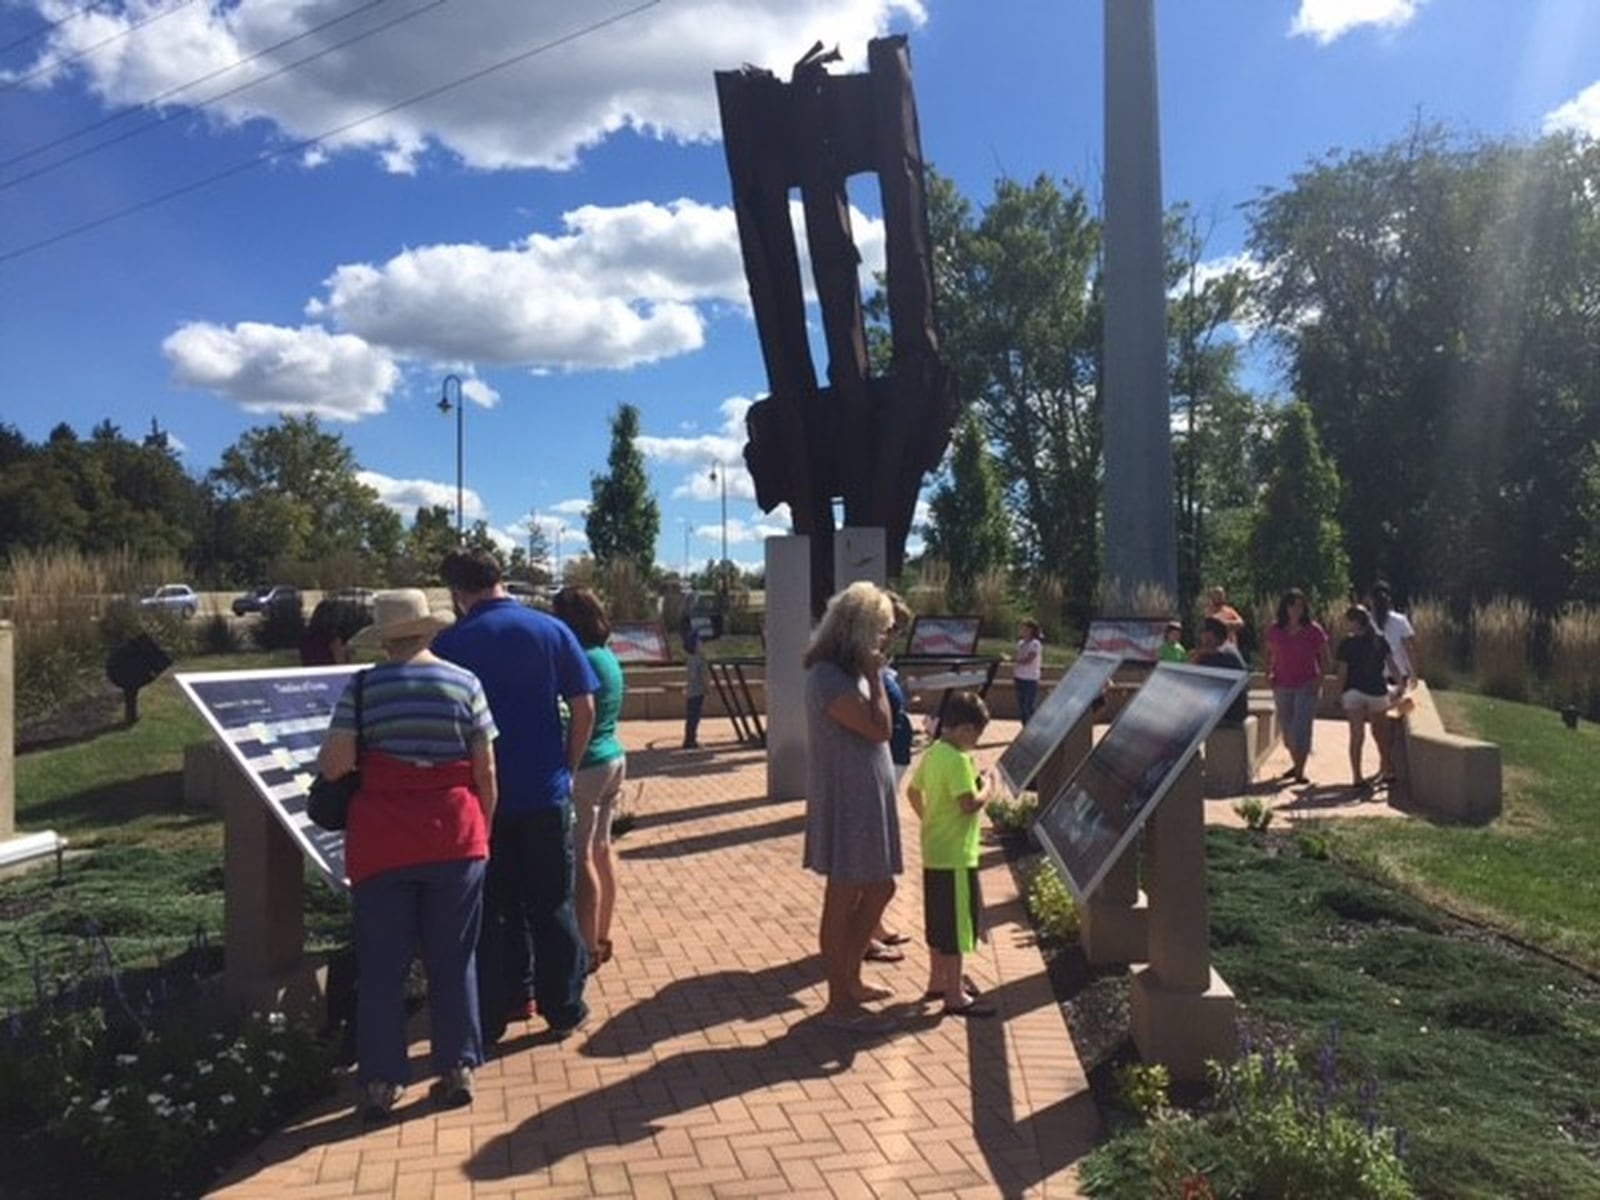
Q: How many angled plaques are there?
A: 6